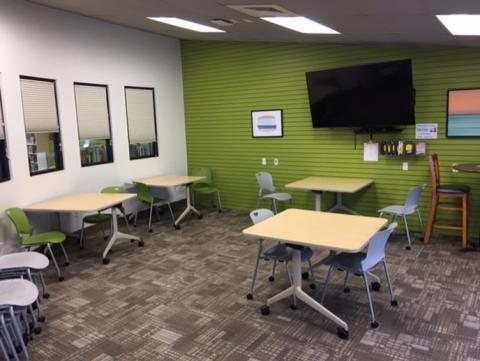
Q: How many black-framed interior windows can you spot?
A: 4